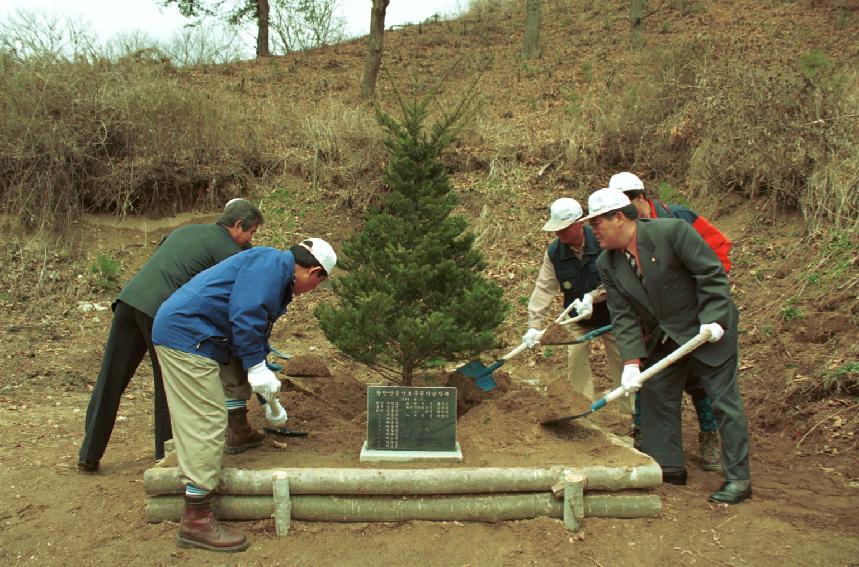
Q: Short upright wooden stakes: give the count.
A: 2